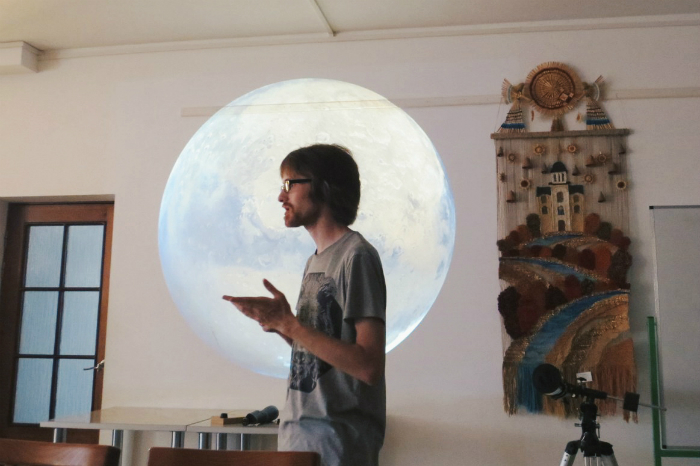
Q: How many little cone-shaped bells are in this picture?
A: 9